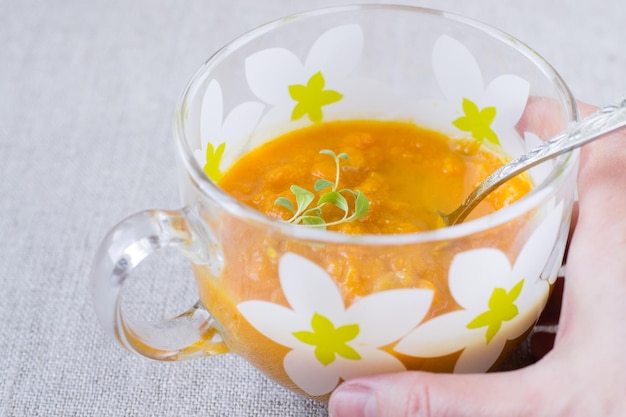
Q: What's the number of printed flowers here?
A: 5